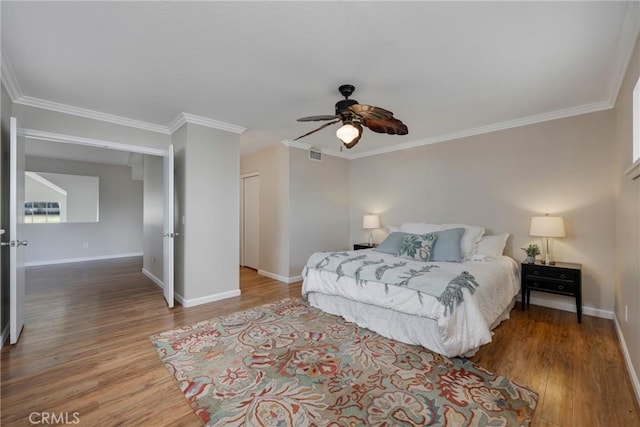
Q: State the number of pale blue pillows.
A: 2